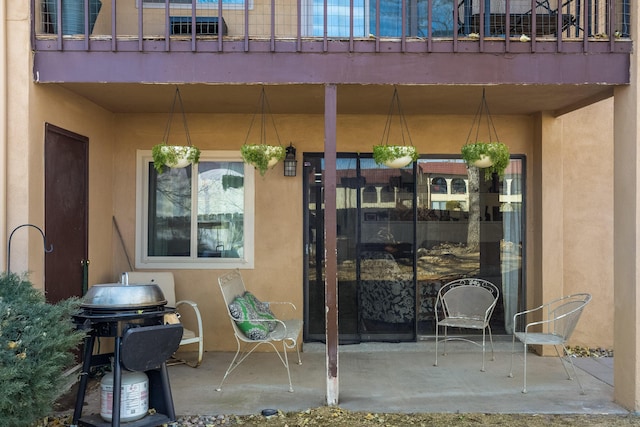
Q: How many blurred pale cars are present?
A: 0